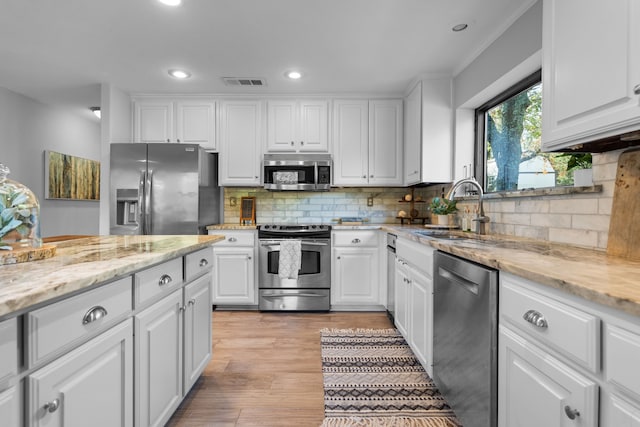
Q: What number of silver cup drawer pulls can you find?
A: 6